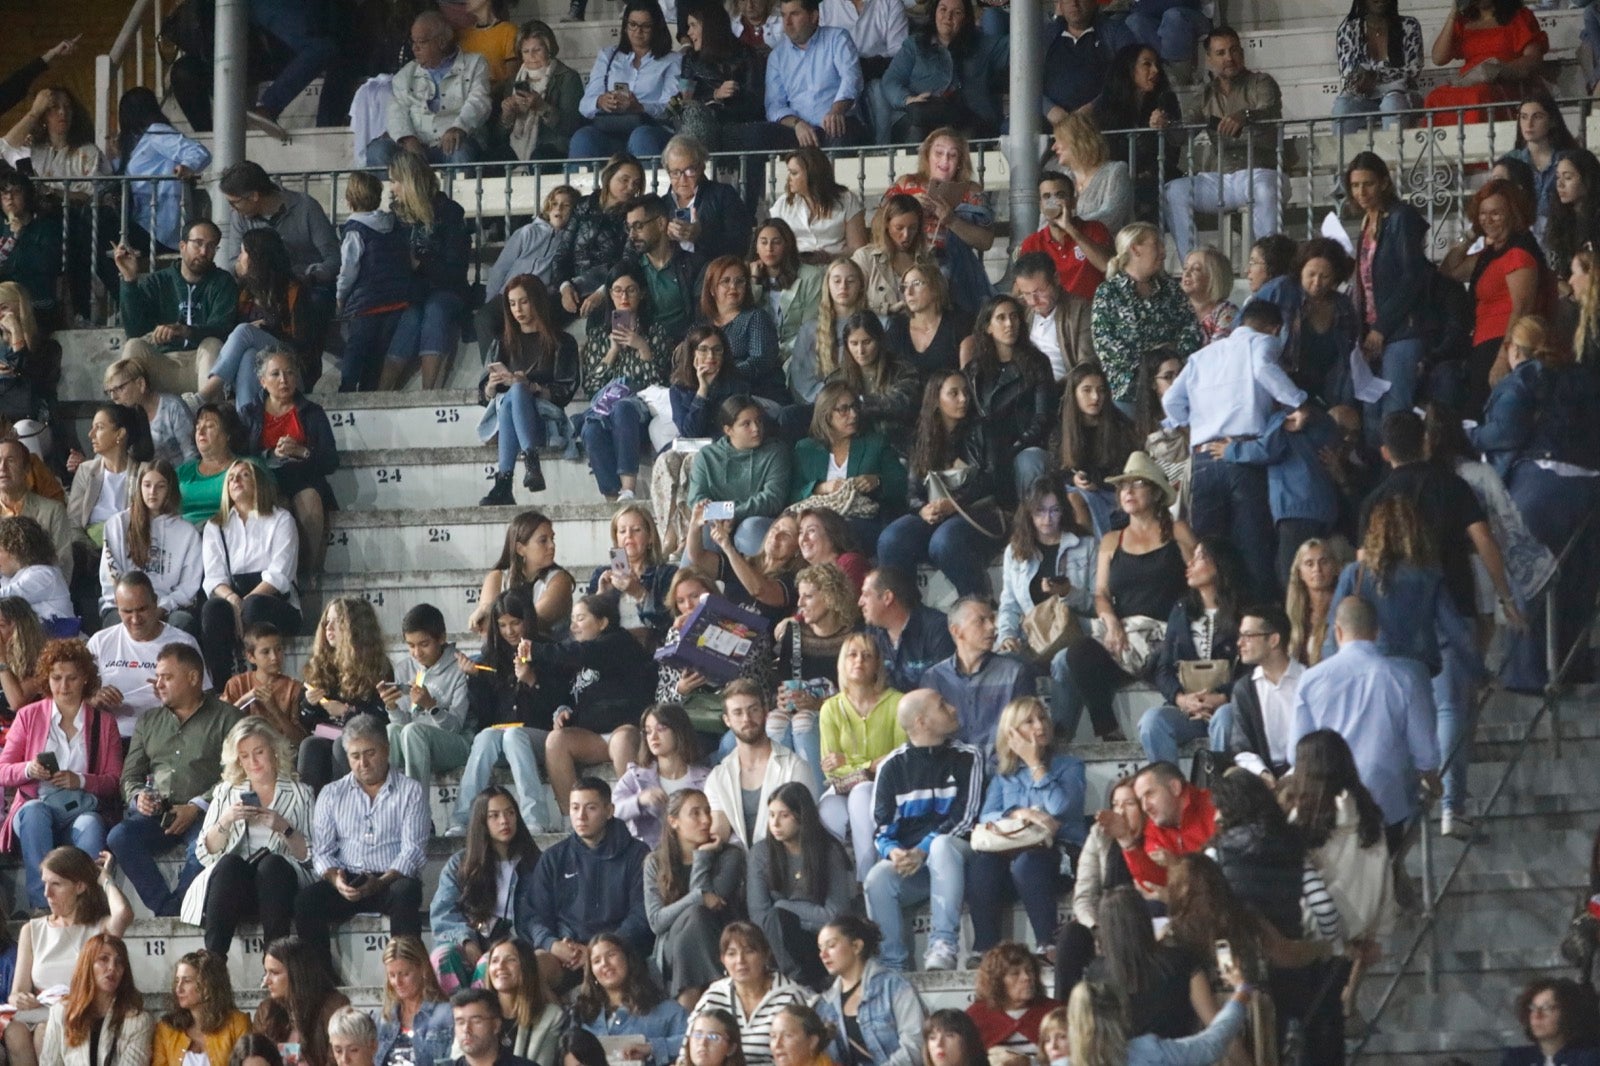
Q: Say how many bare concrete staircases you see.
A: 1